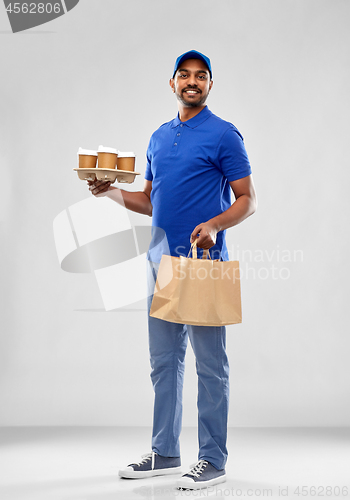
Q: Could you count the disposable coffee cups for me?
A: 3